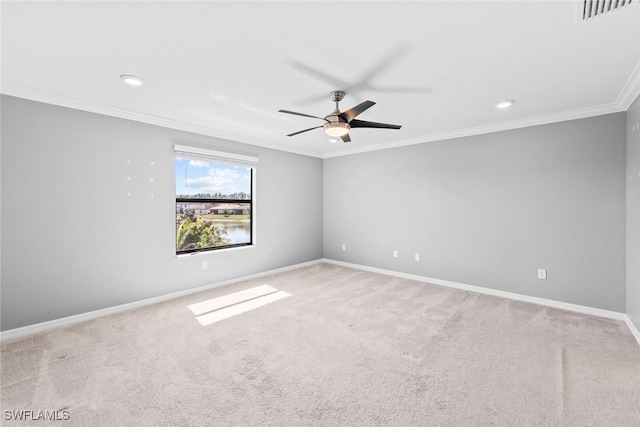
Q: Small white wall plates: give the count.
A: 5